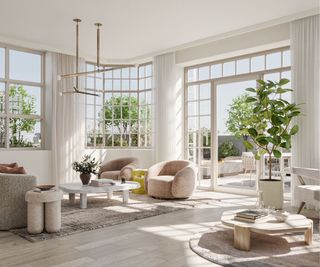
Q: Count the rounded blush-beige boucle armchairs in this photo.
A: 2